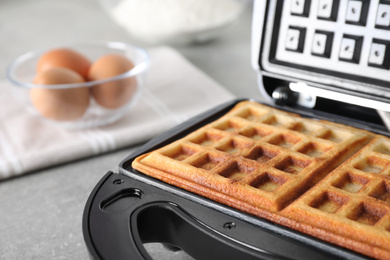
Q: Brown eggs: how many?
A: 3